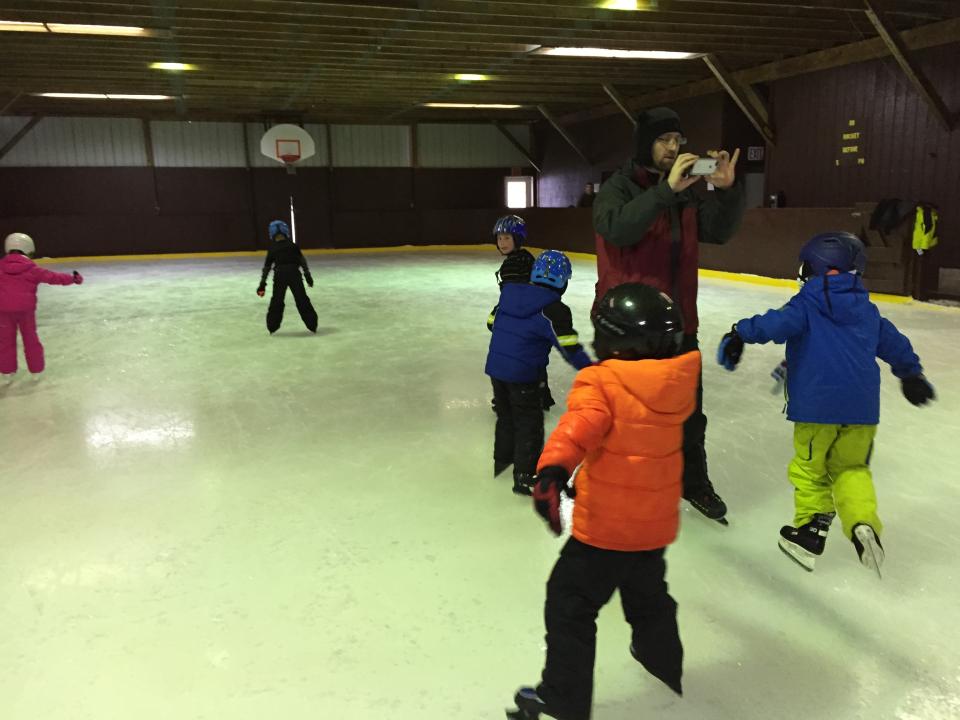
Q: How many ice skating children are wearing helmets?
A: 6